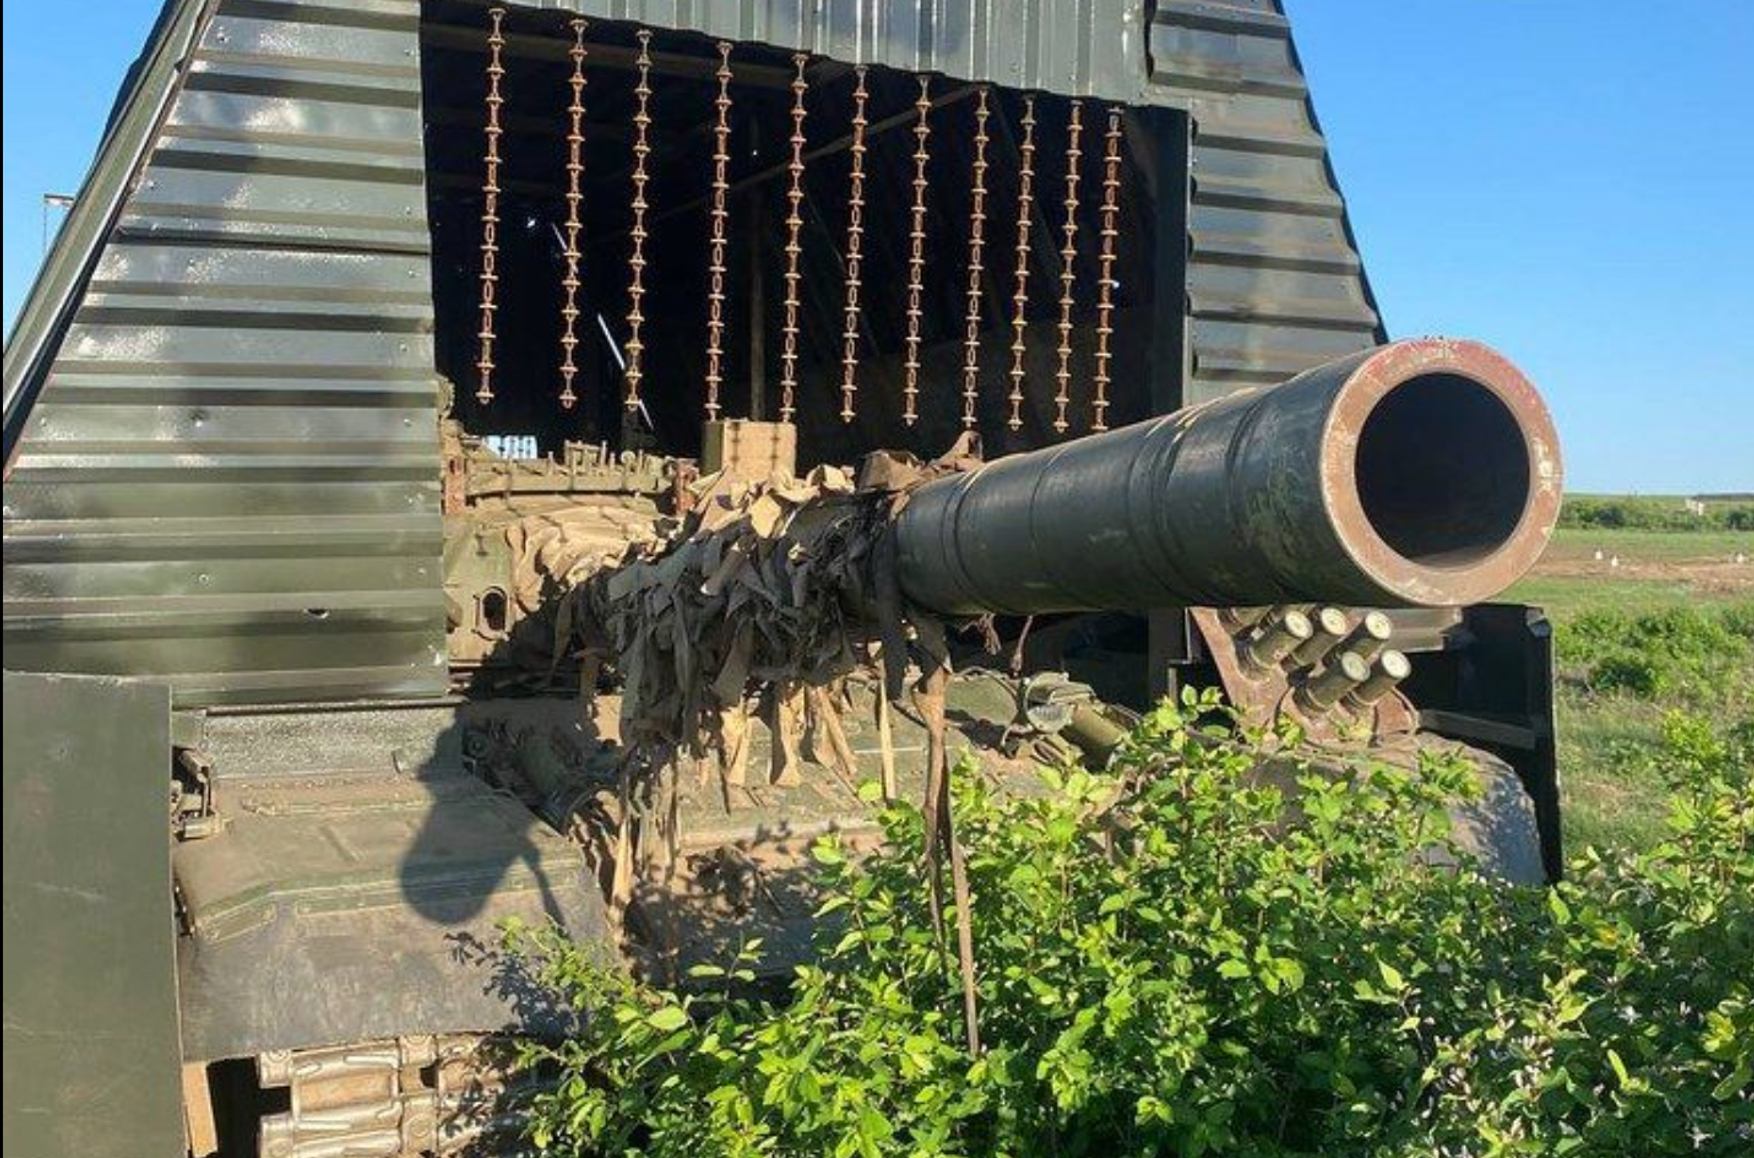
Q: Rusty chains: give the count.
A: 11